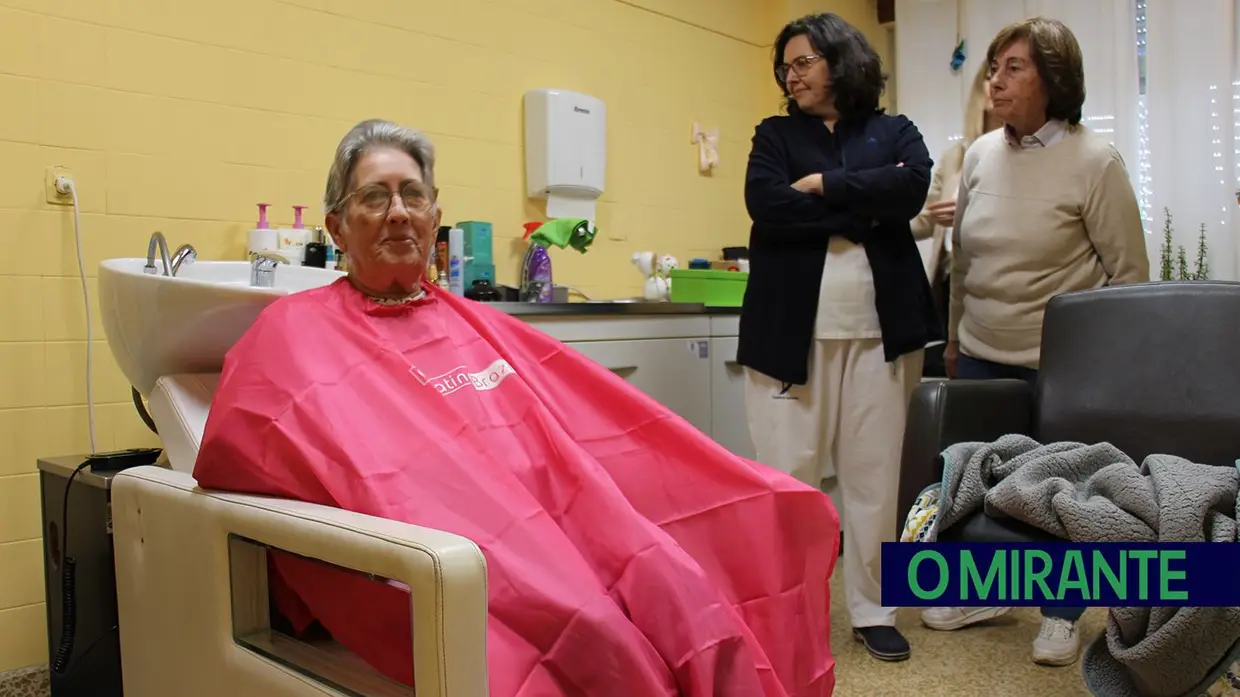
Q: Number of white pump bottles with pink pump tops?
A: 2